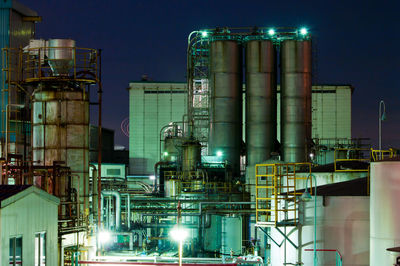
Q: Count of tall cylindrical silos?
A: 3